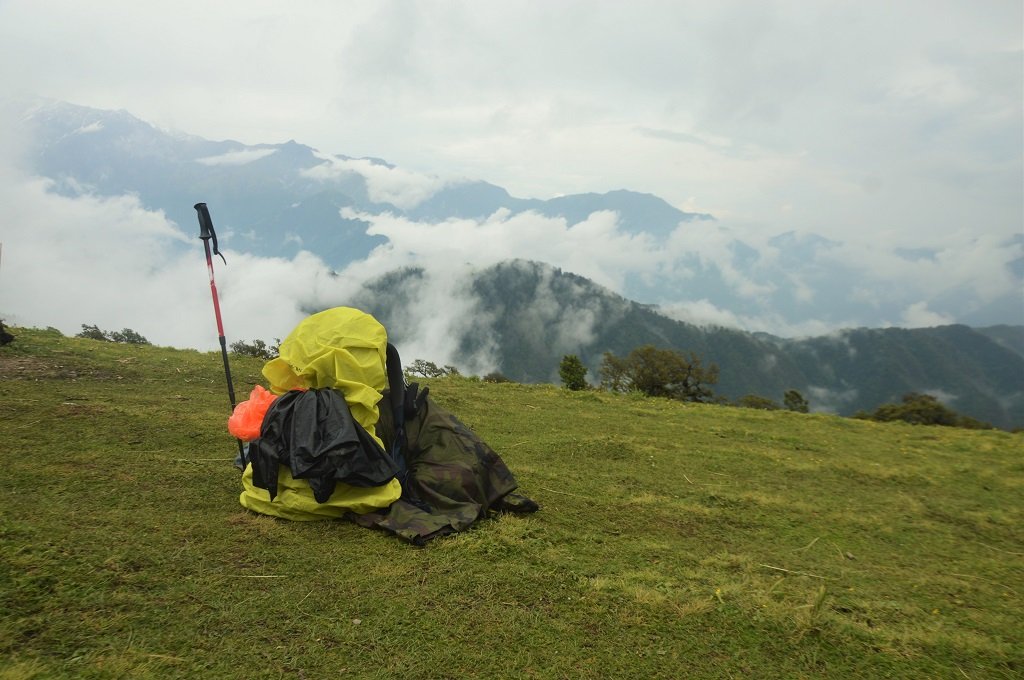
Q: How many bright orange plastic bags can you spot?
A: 1